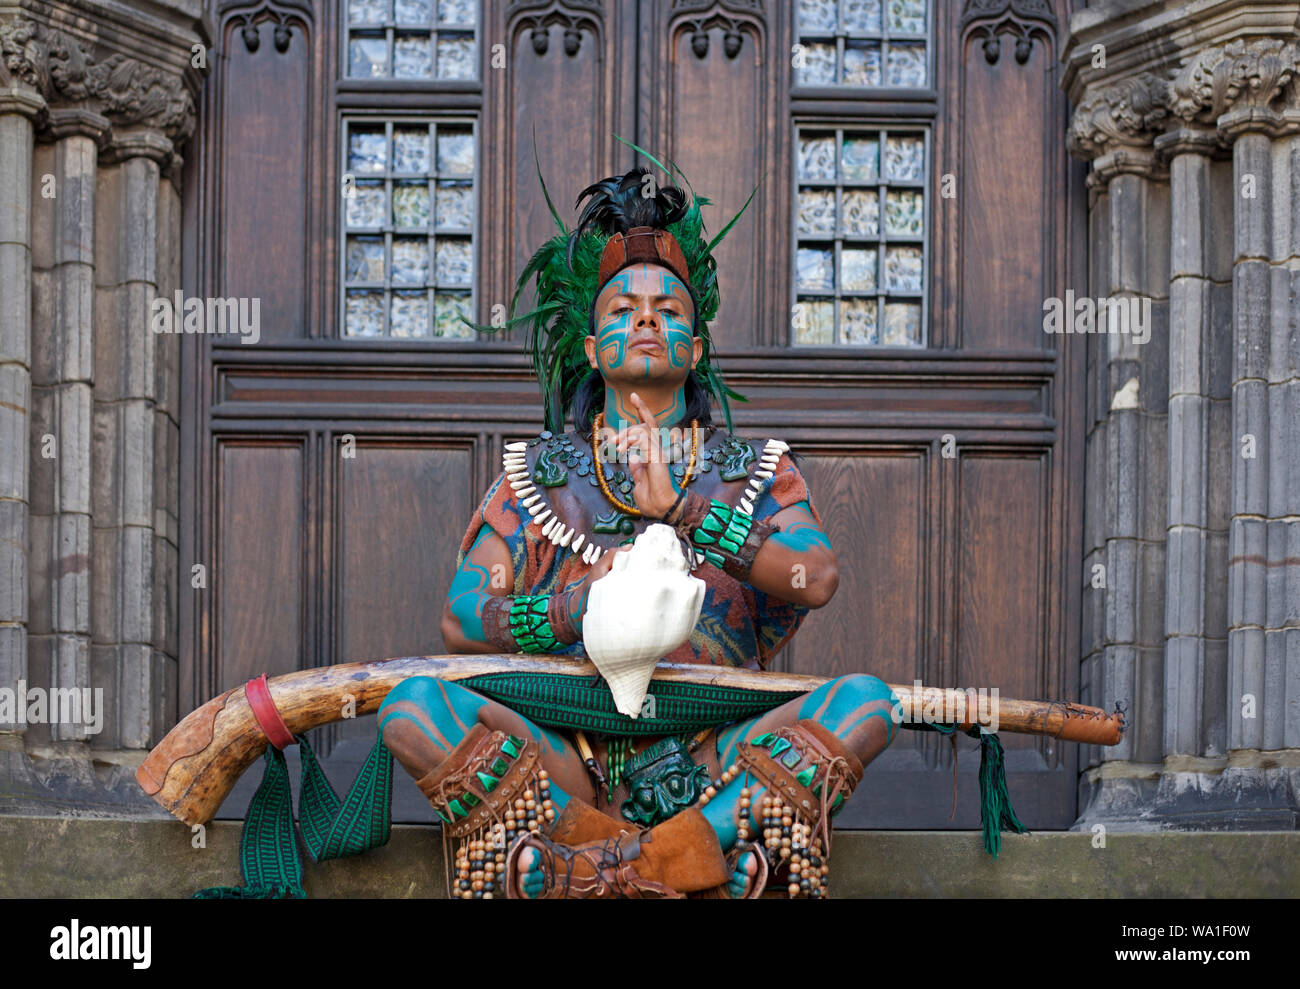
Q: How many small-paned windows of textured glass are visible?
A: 4